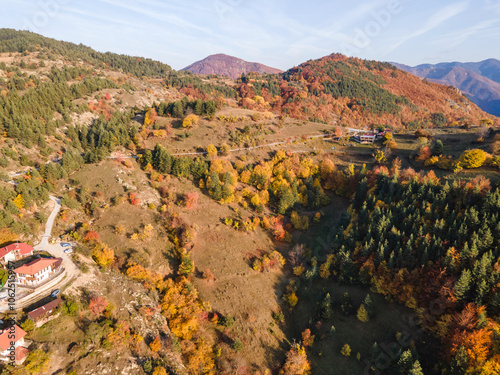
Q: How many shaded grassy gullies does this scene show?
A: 1